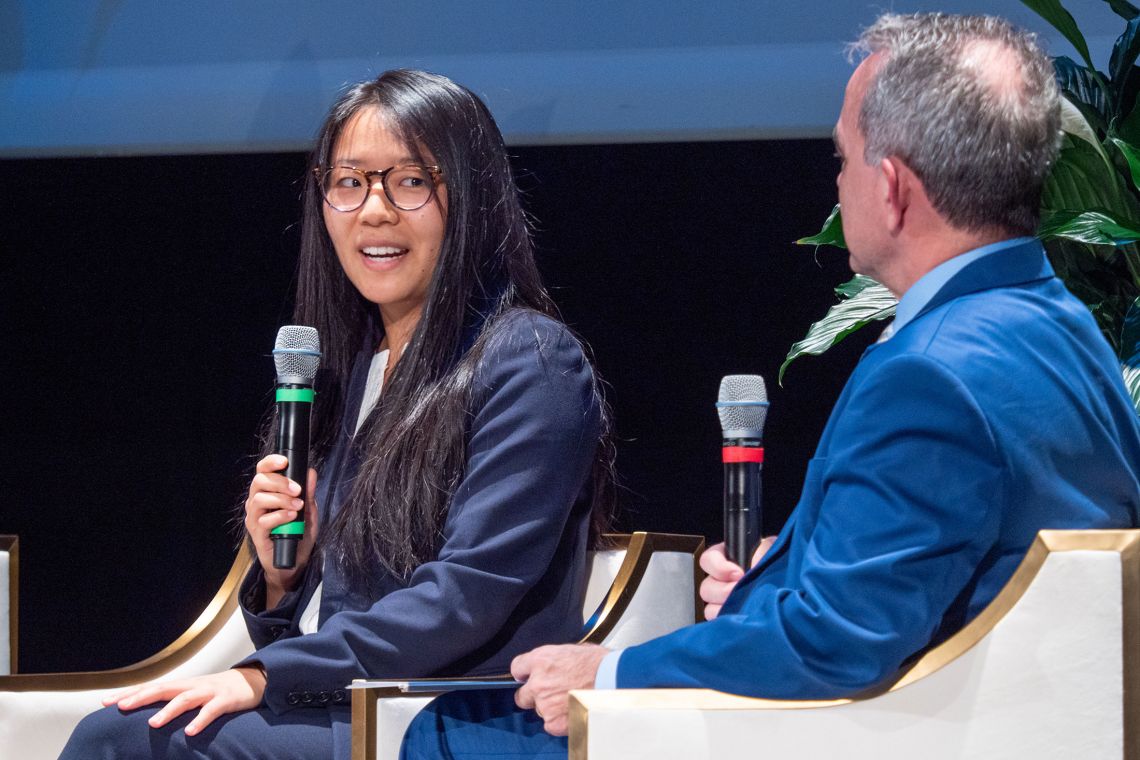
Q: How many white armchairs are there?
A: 3